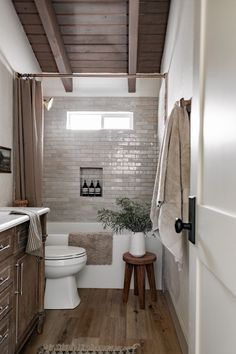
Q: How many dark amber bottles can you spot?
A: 3